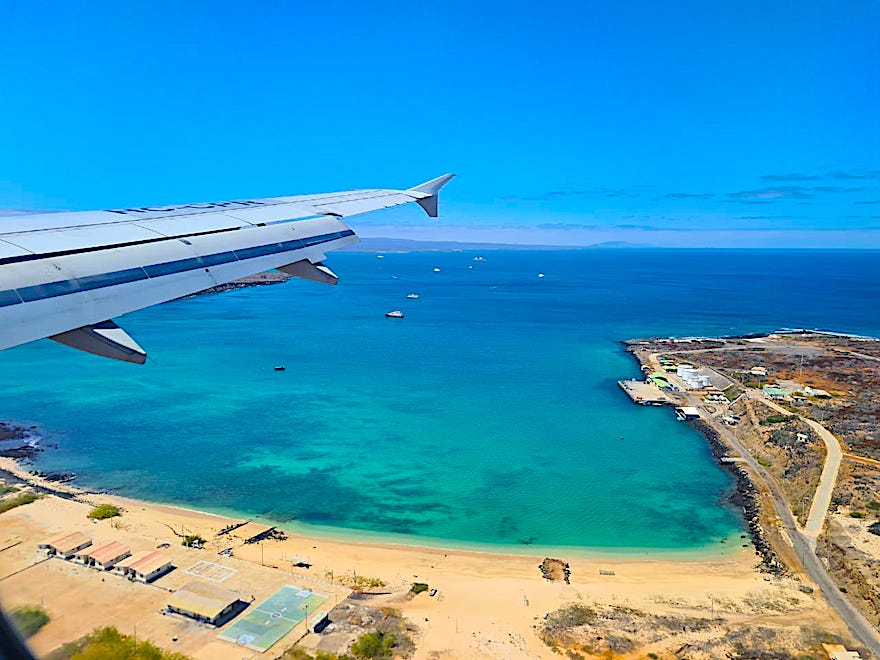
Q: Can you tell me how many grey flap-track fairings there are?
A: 2